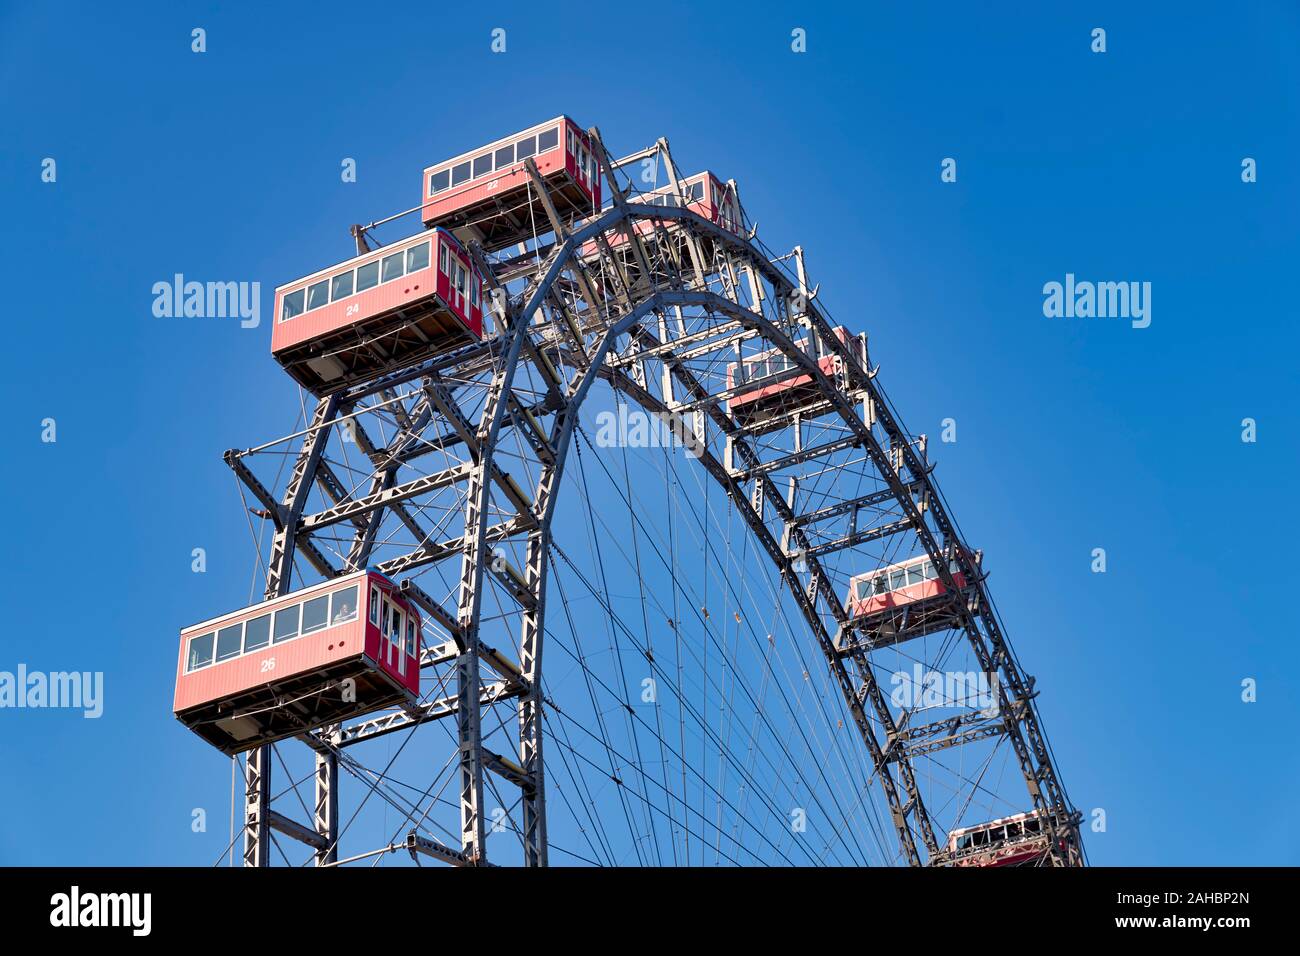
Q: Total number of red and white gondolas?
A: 7